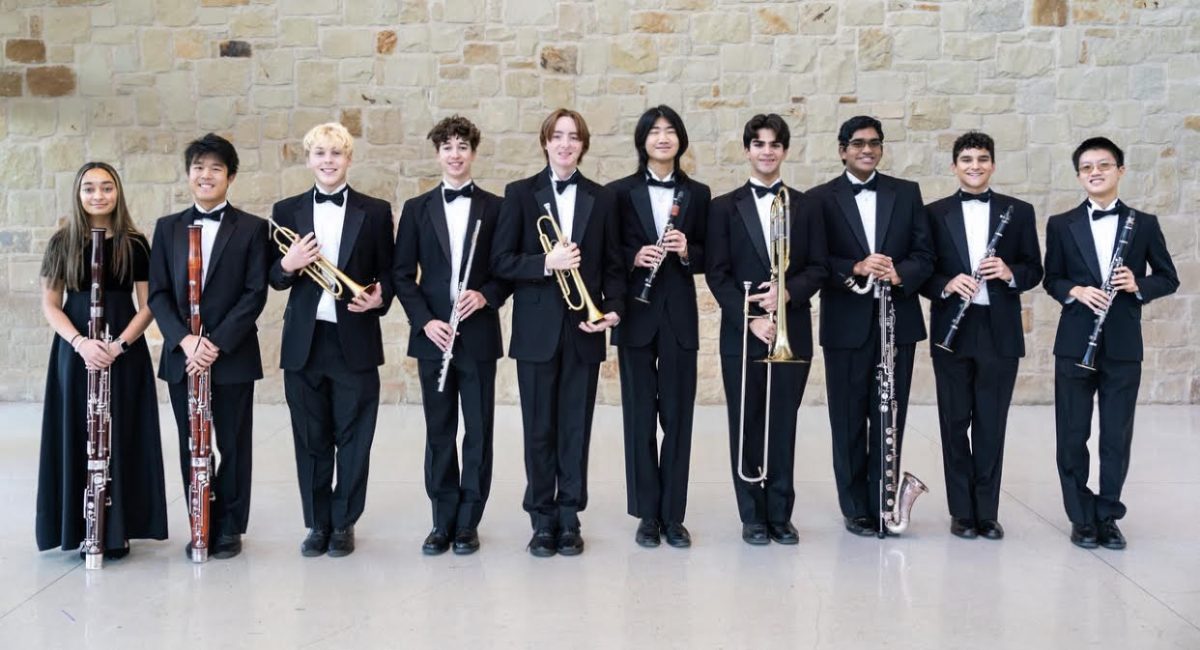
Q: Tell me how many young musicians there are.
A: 10